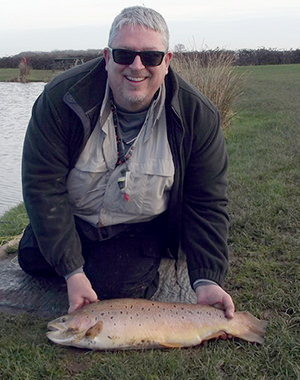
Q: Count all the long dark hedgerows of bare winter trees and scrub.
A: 1